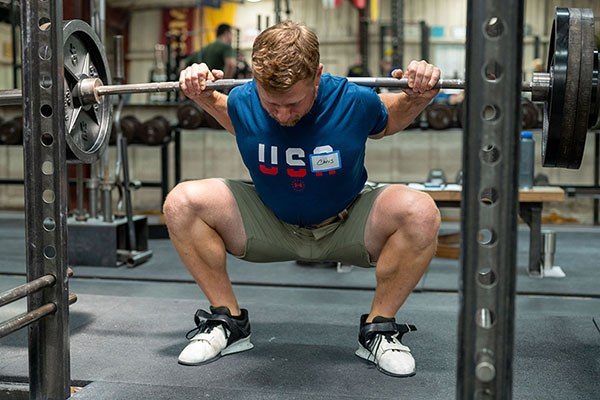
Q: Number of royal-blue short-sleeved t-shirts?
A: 1